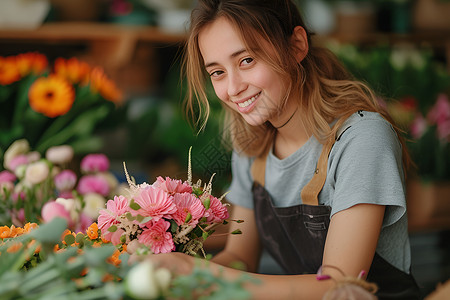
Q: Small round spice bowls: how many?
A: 0